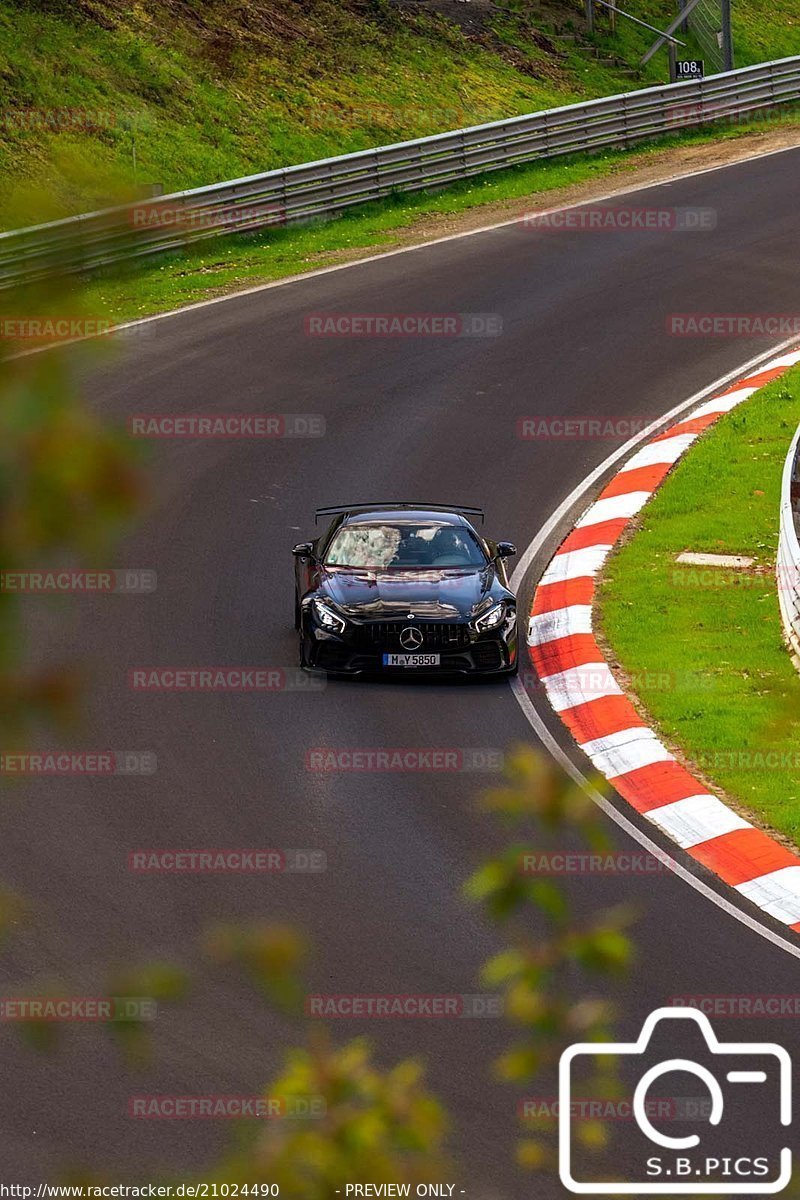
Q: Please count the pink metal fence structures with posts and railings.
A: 0